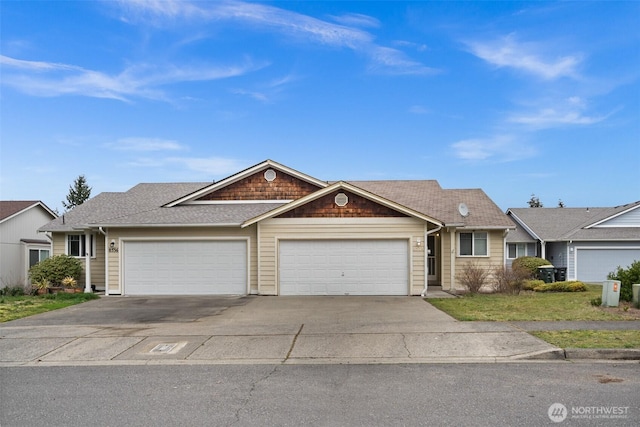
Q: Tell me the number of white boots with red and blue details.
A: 0